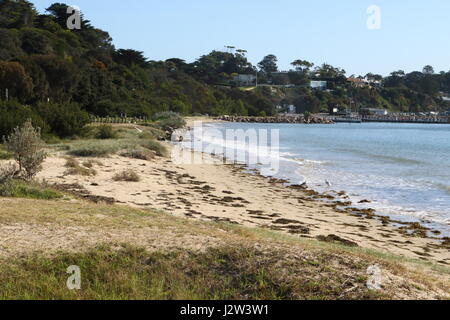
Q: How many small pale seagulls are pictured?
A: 2